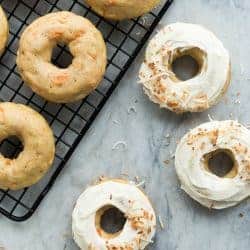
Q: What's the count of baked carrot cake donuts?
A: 7